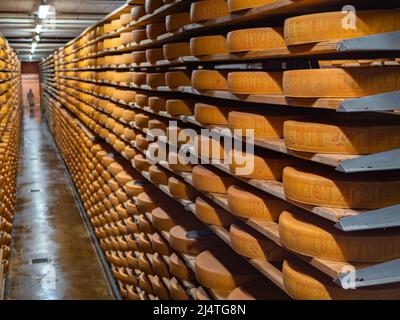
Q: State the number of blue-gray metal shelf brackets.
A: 5